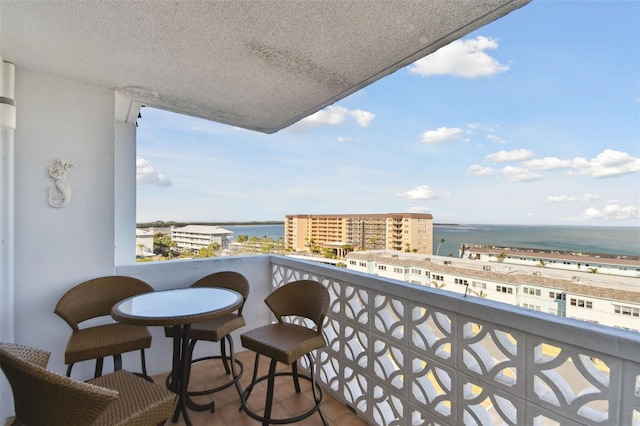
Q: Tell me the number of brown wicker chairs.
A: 4